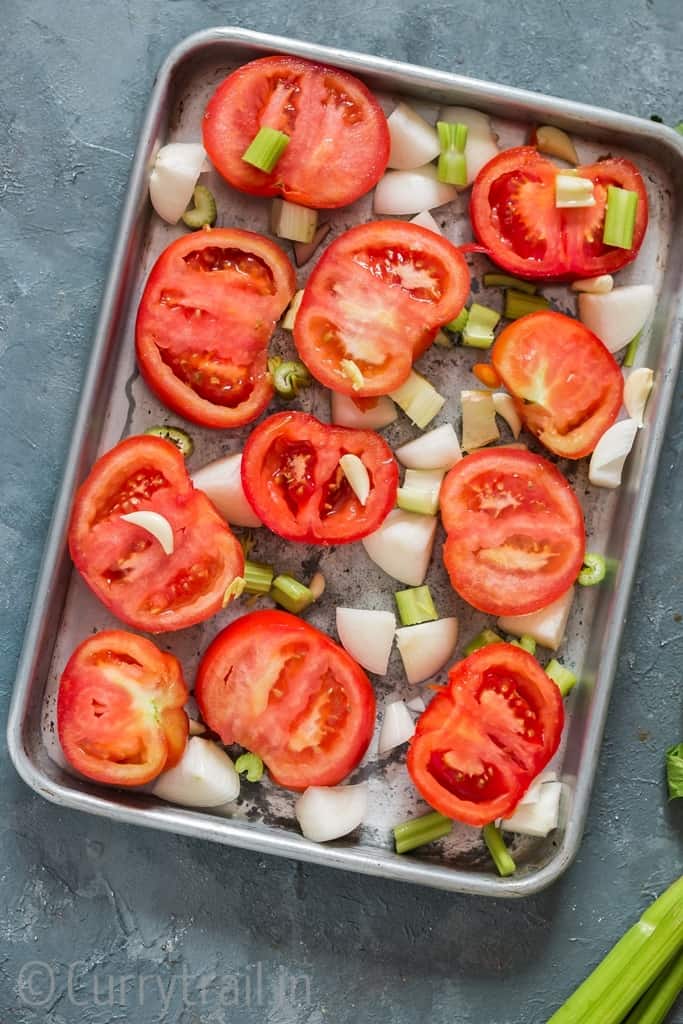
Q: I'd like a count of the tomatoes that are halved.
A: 11